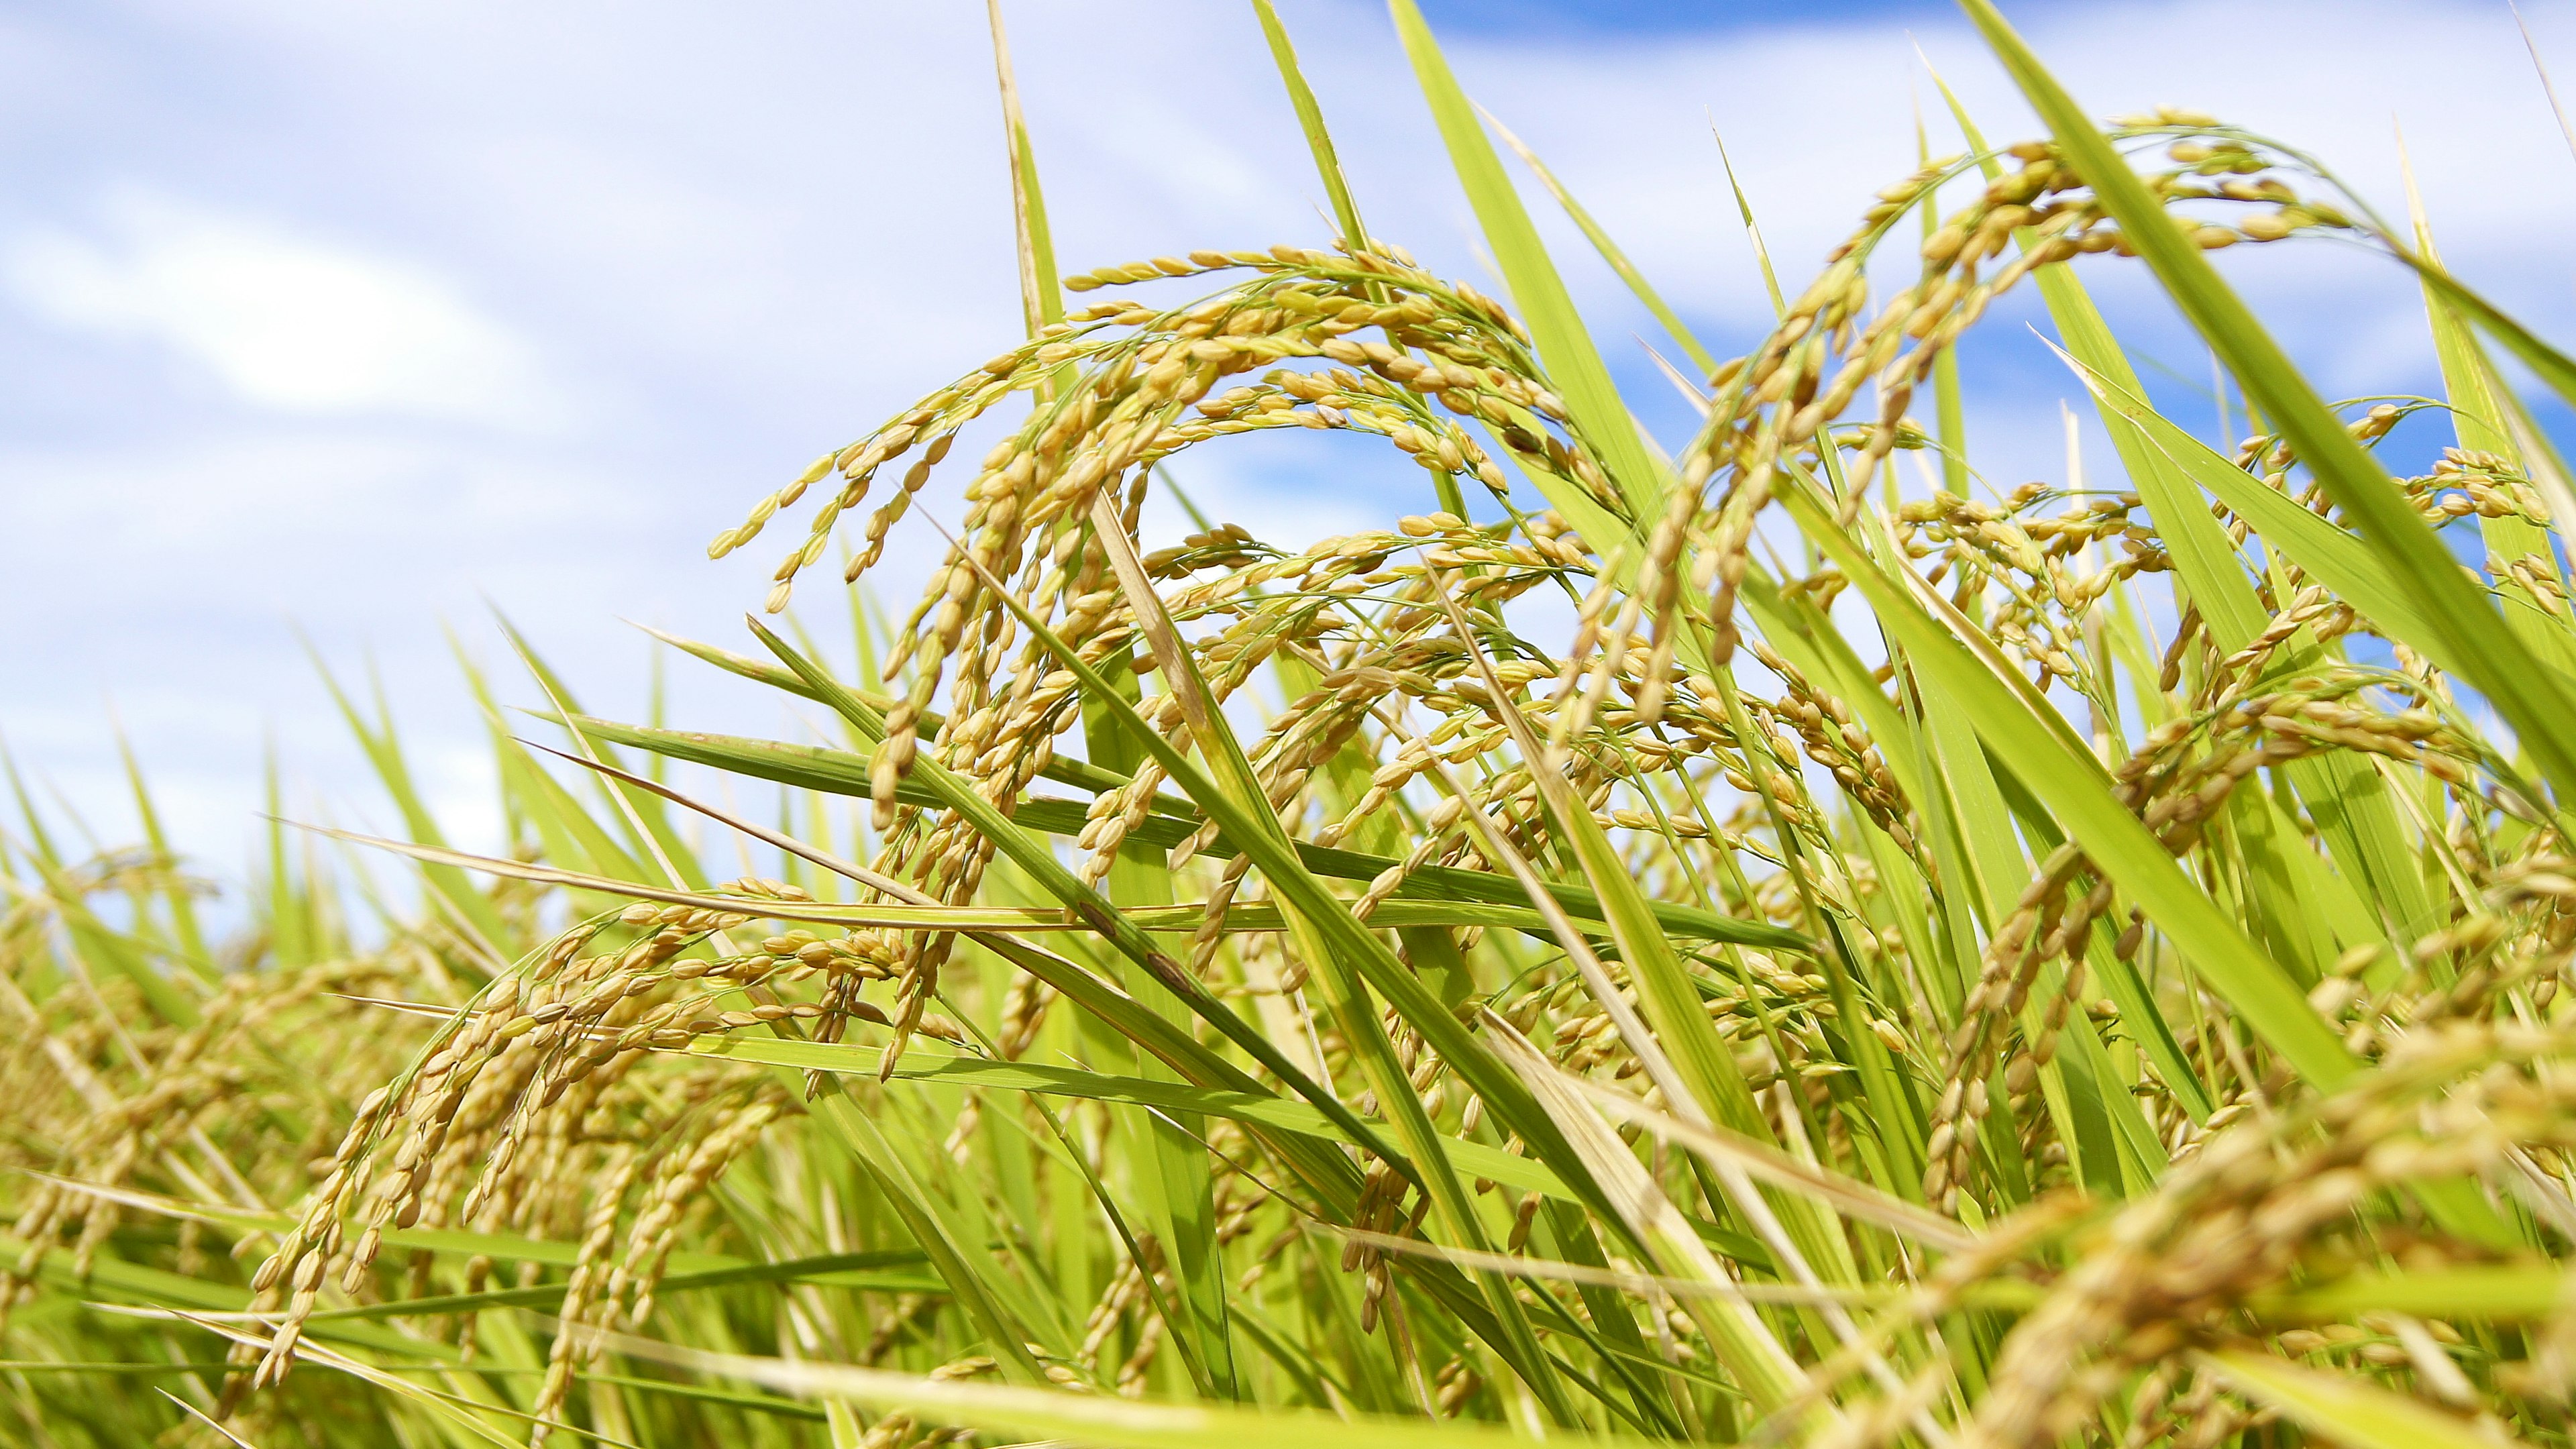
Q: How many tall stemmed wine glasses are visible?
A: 0